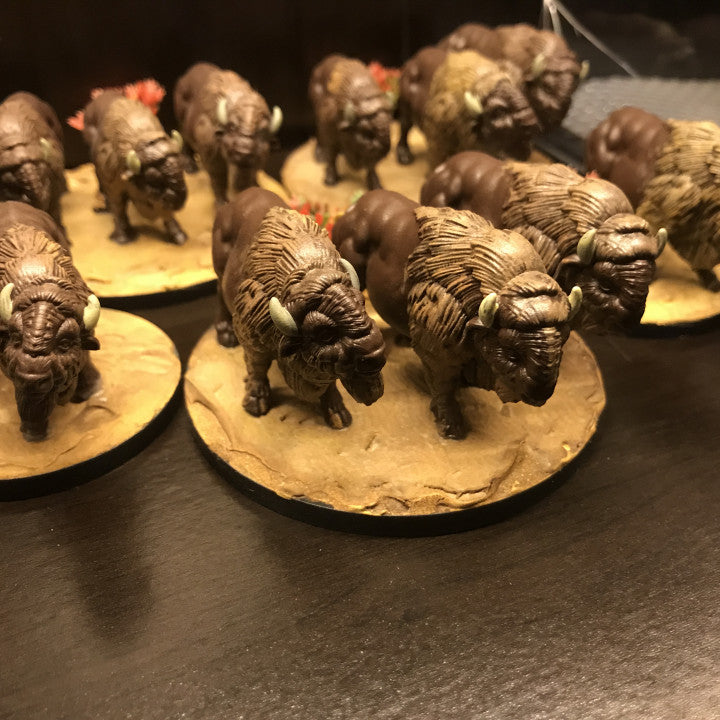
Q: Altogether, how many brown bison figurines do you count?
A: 11